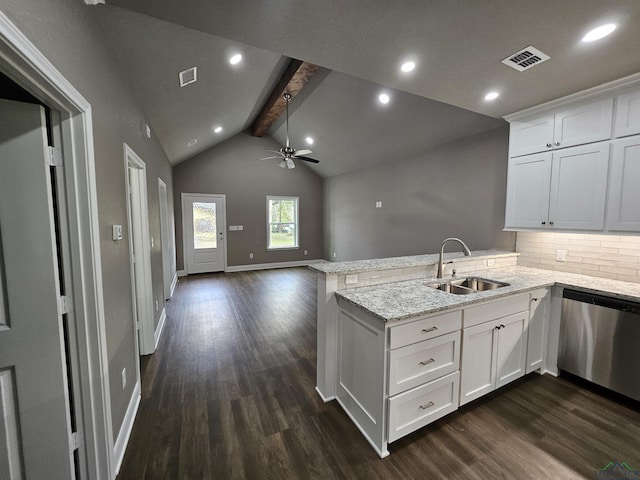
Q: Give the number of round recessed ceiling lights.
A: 7